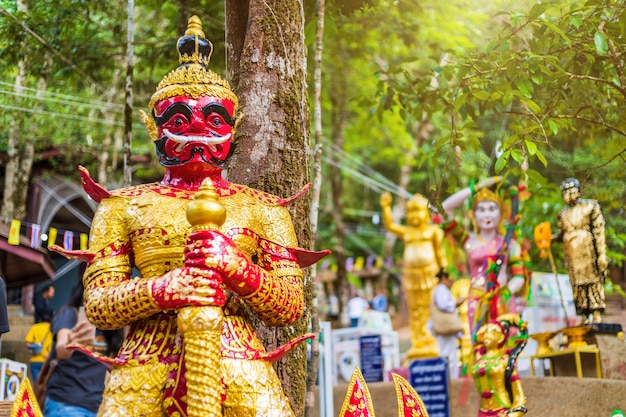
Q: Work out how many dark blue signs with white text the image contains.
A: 2